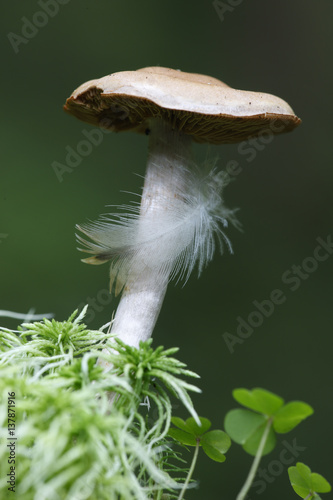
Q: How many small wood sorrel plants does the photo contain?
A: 3